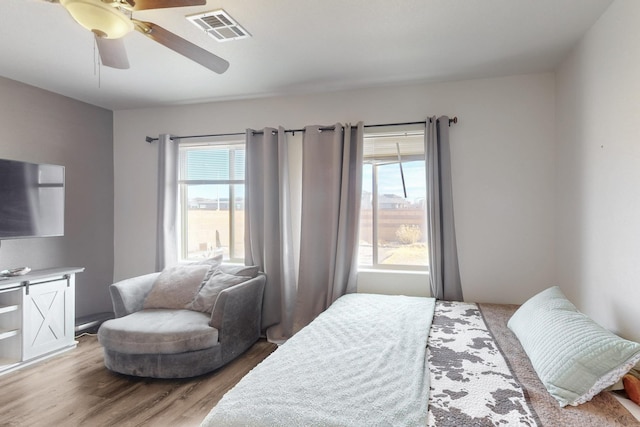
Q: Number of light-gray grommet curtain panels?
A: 4